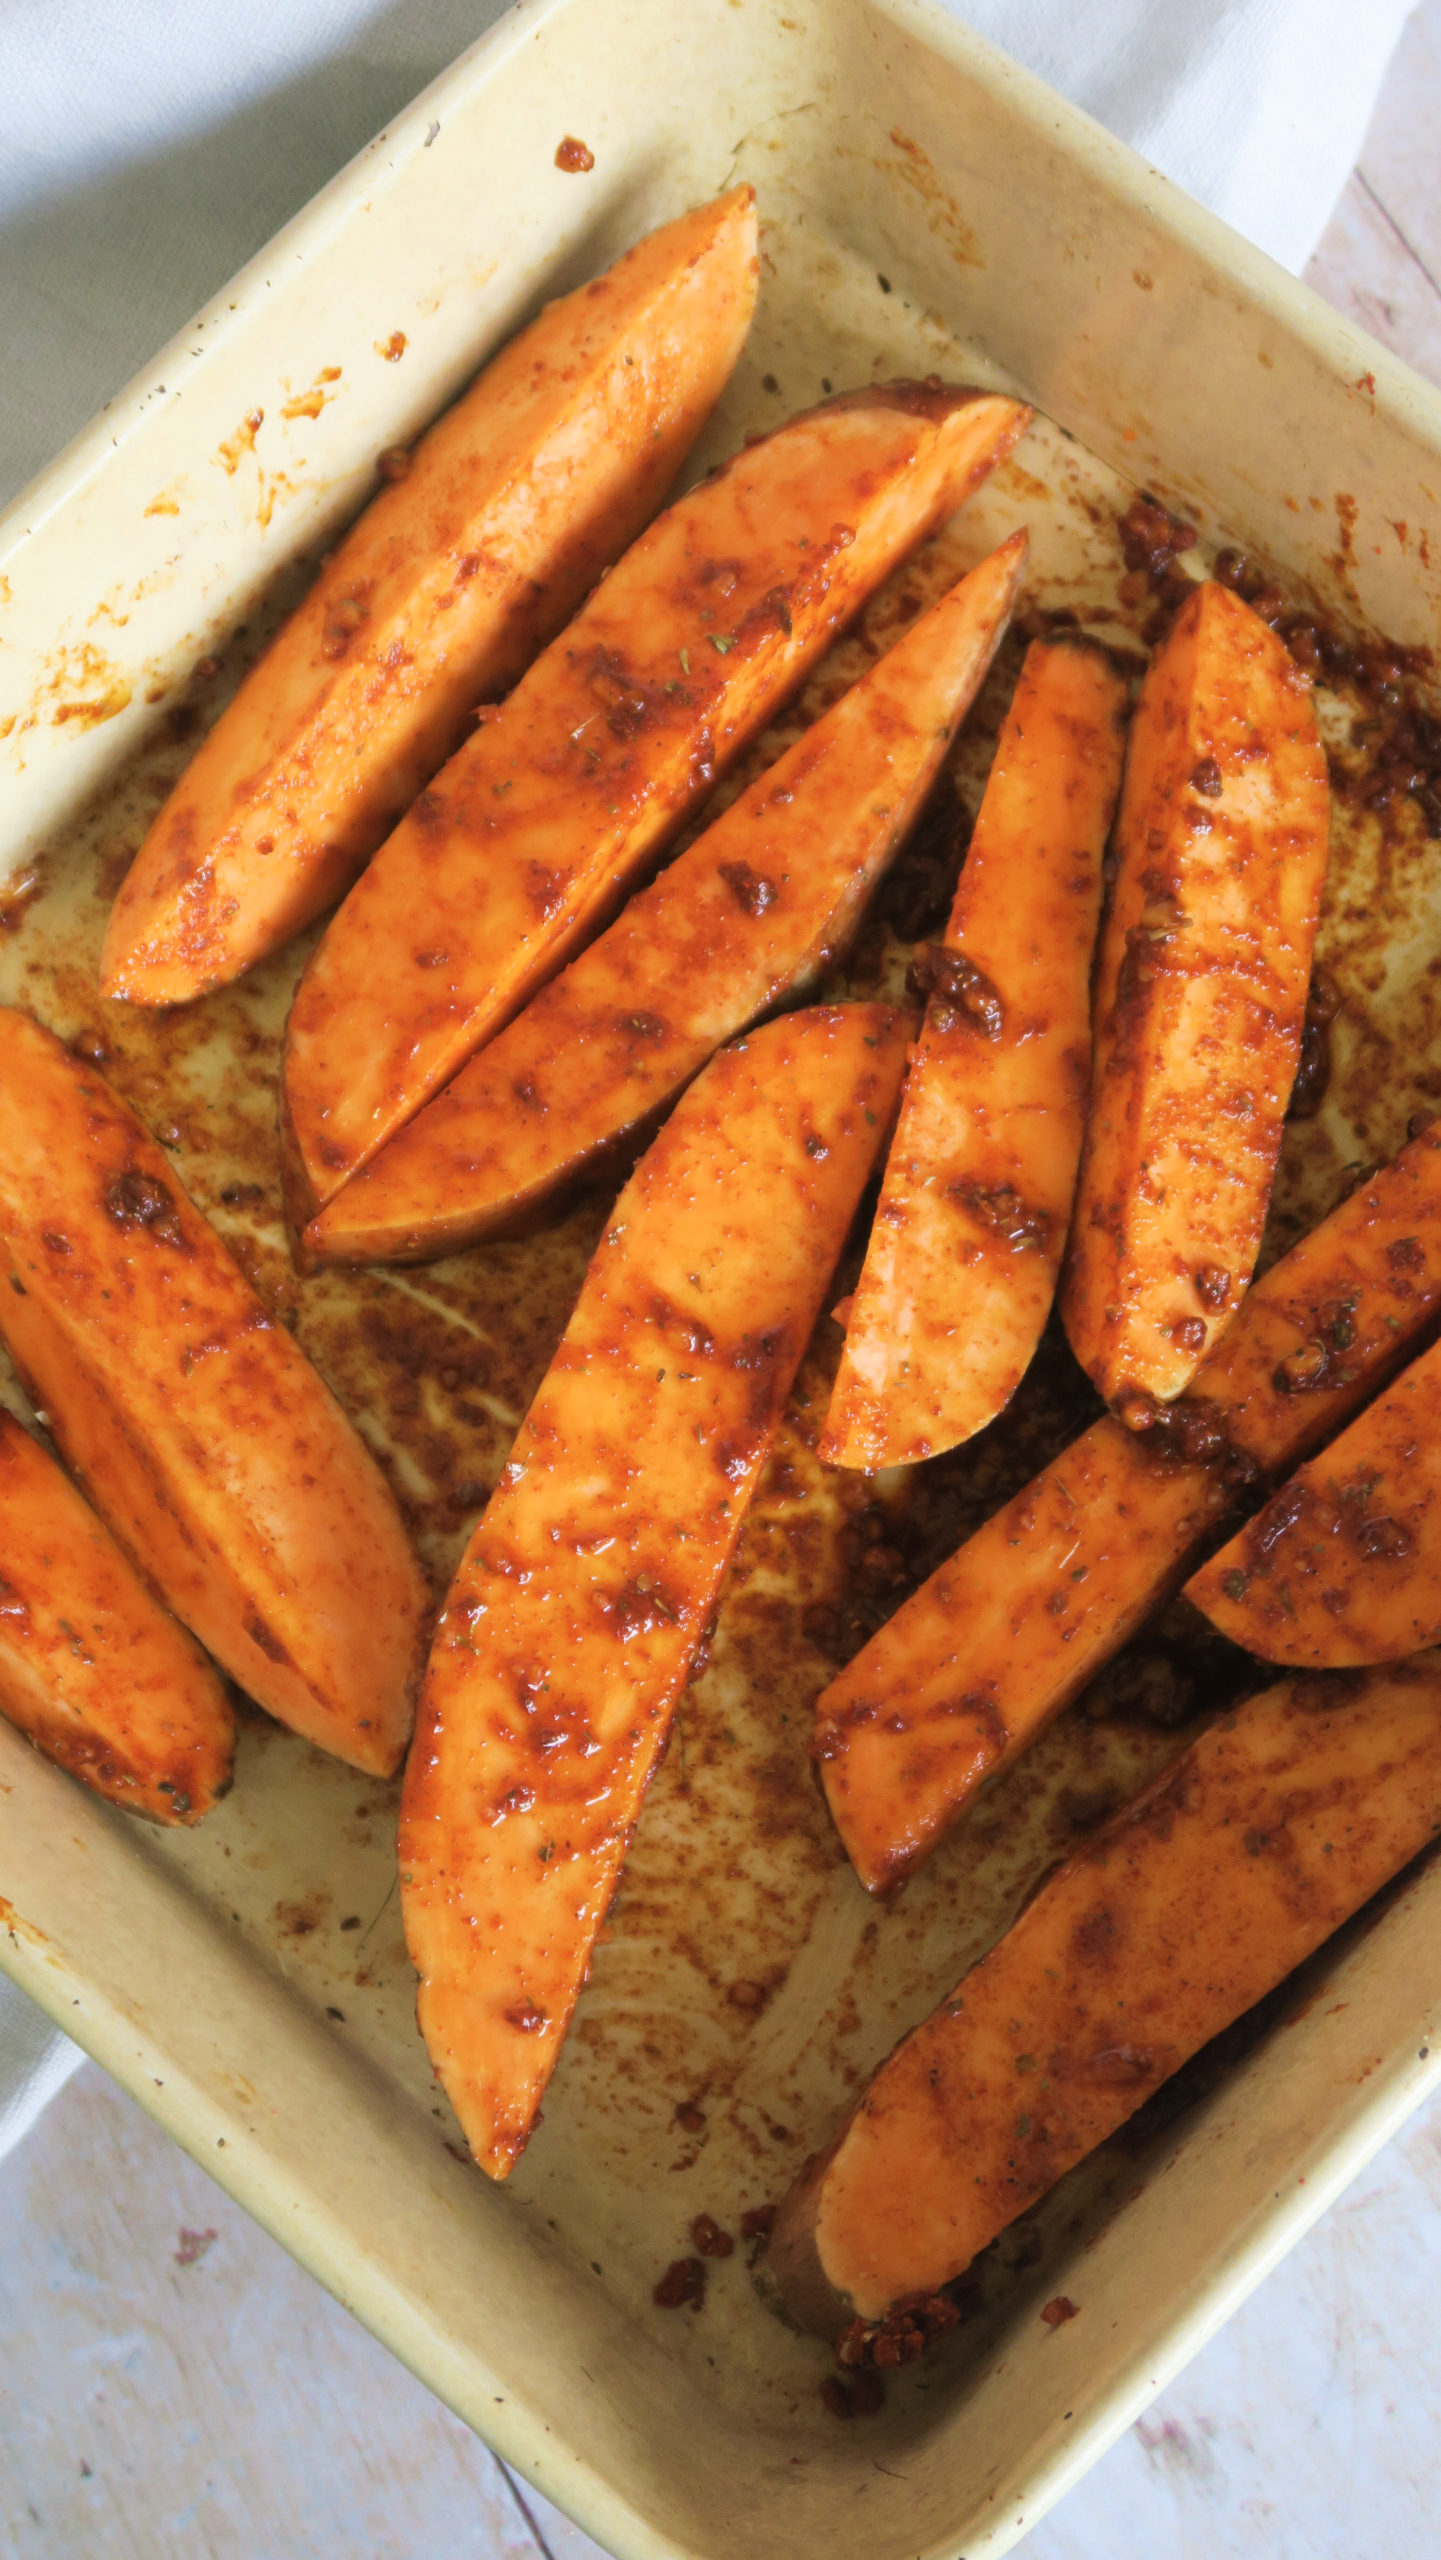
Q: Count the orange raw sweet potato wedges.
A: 11